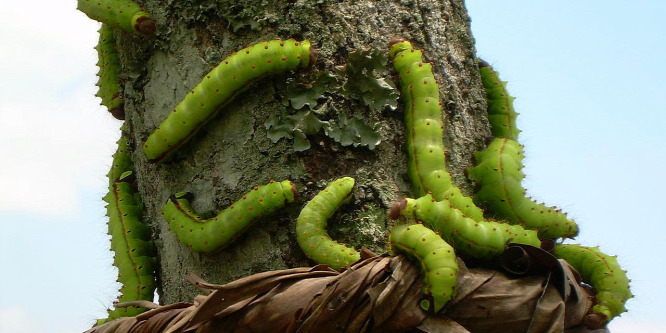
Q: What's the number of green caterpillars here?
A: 12